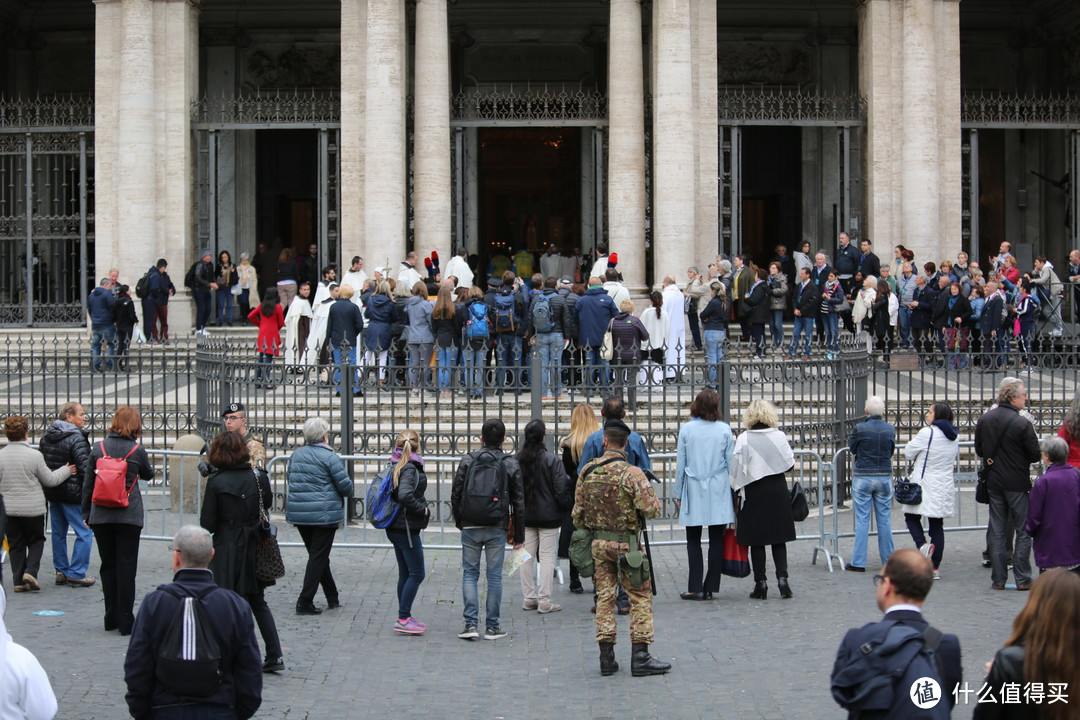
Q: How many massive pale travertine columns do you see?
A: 6